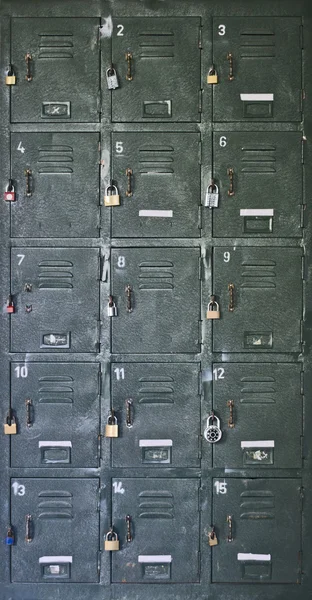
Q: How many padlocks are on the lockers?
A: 15